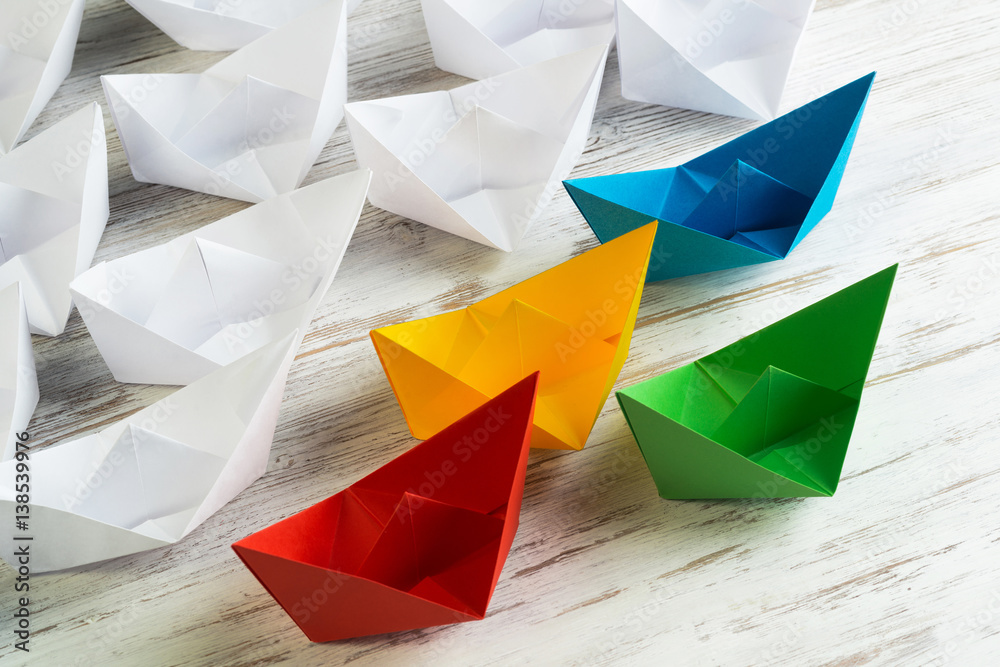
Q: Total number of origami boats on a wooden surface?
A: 14